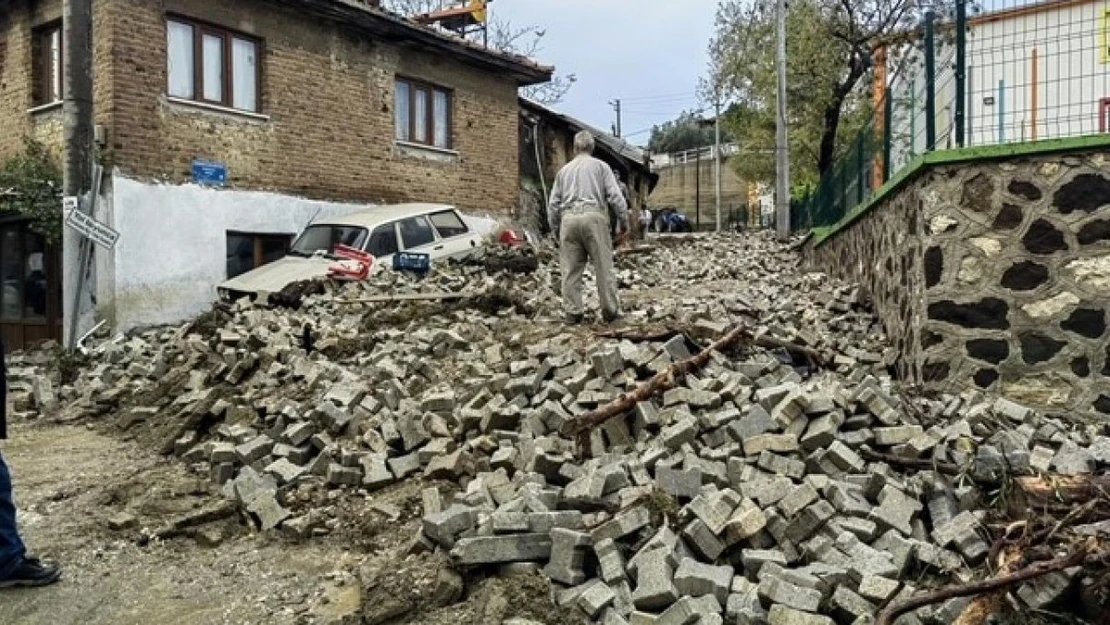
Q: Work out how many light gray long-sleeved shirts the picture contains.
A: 1